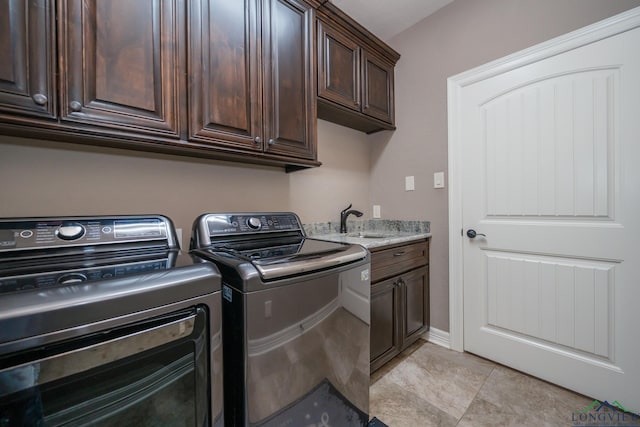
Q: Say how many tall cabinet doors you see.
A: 4